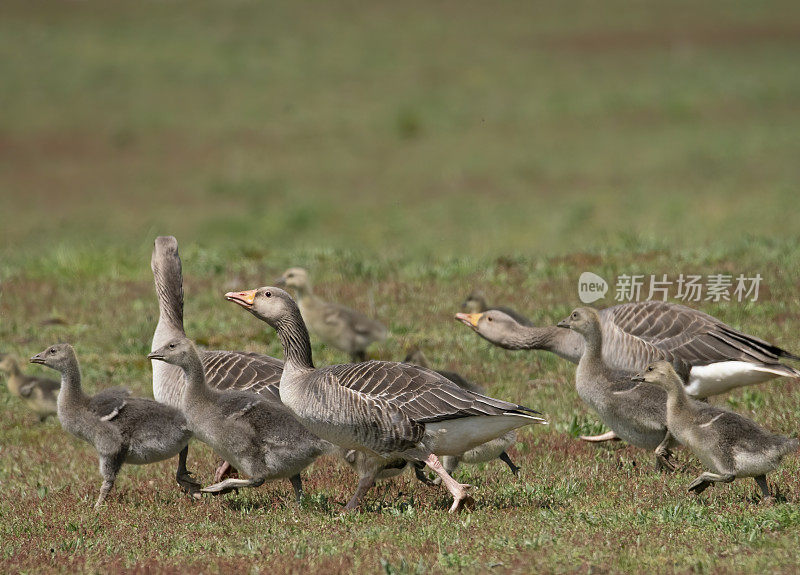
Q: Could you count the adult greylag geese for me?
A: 3